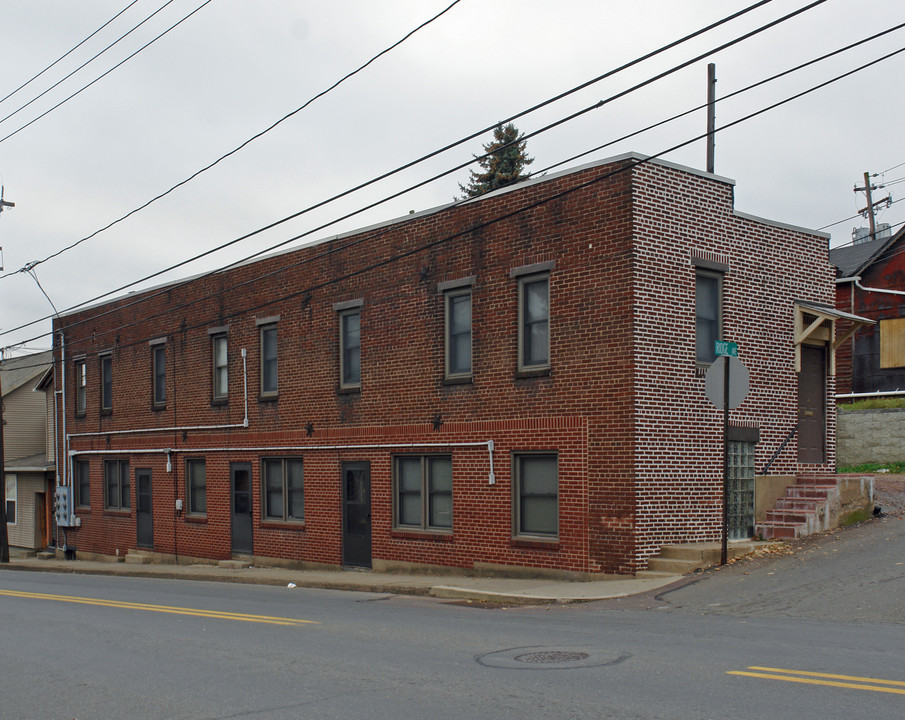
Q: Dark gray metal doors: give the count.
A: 3